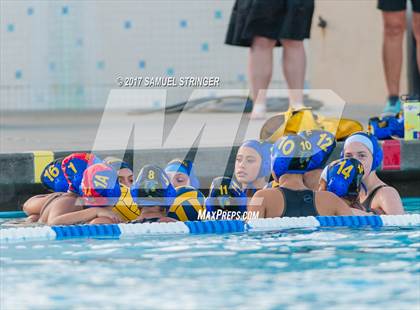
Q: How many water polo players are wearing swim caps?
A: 12